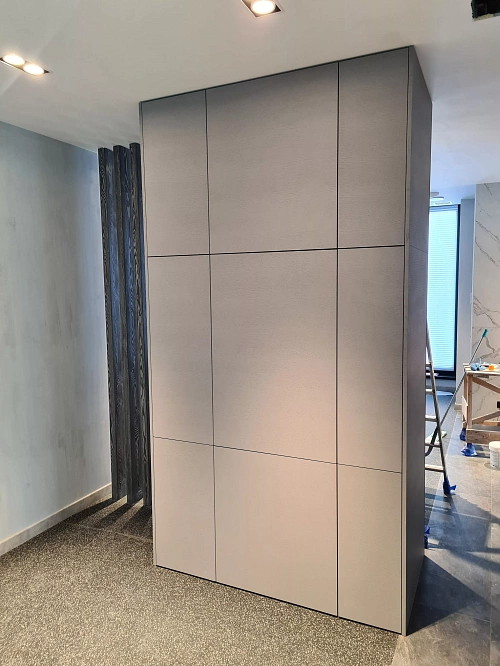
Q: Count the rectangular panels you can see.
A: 9